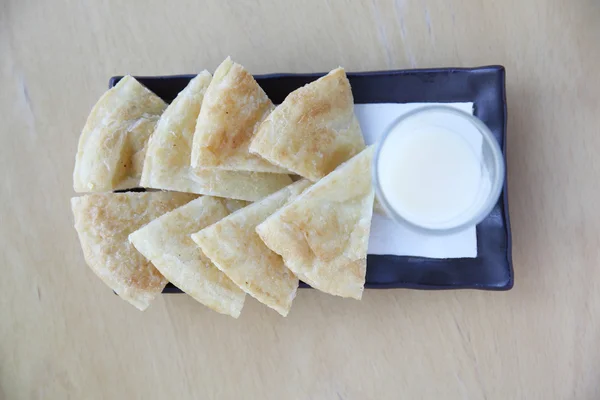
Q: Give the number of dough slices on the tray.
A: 8